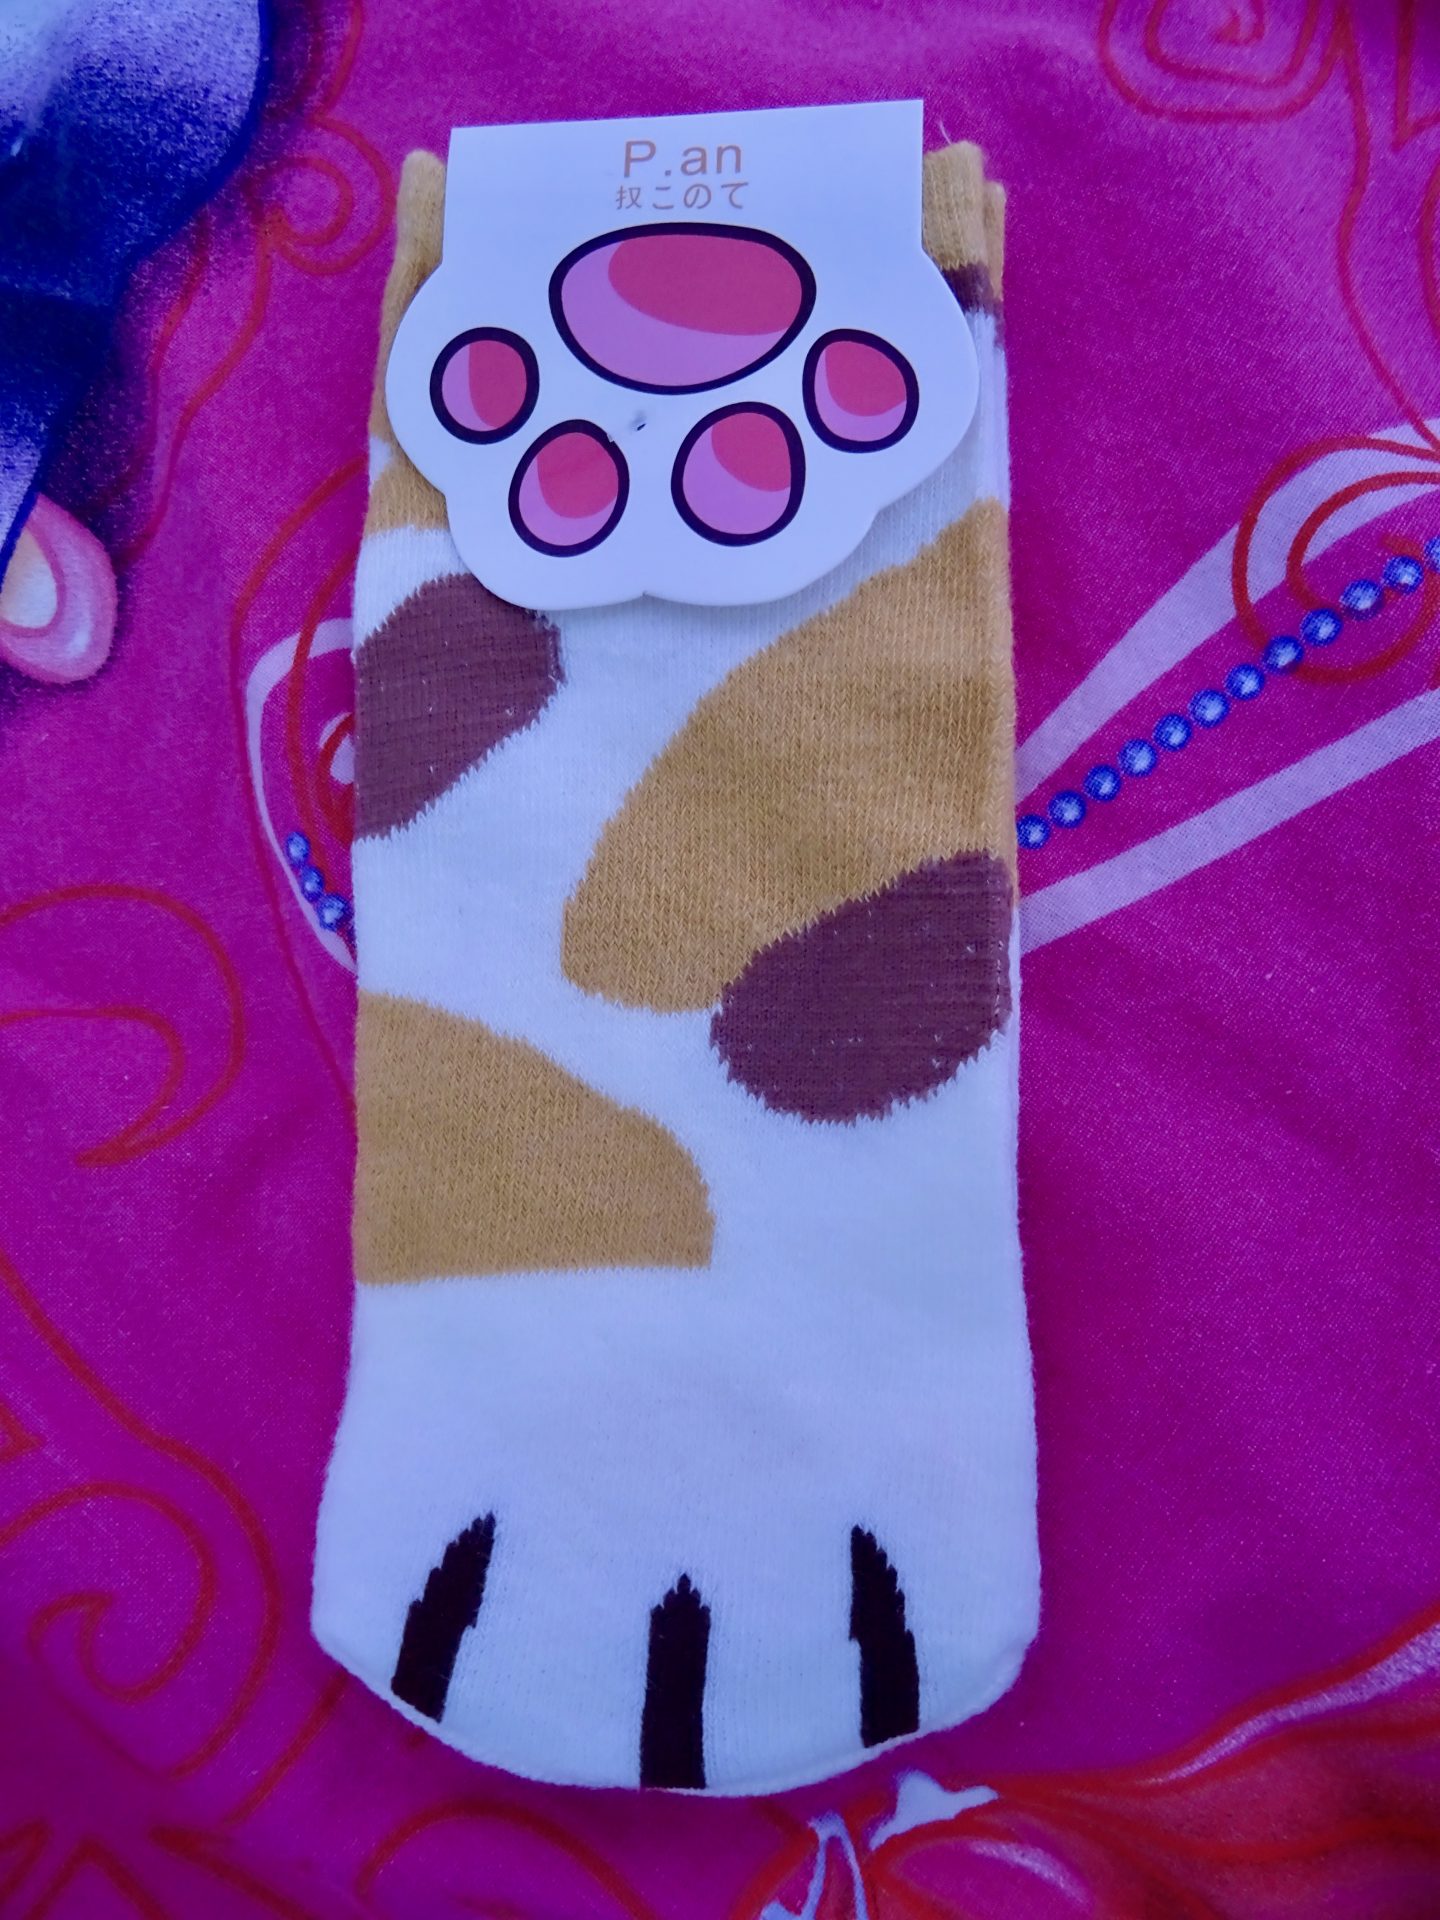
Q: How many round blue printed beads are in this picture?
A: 15